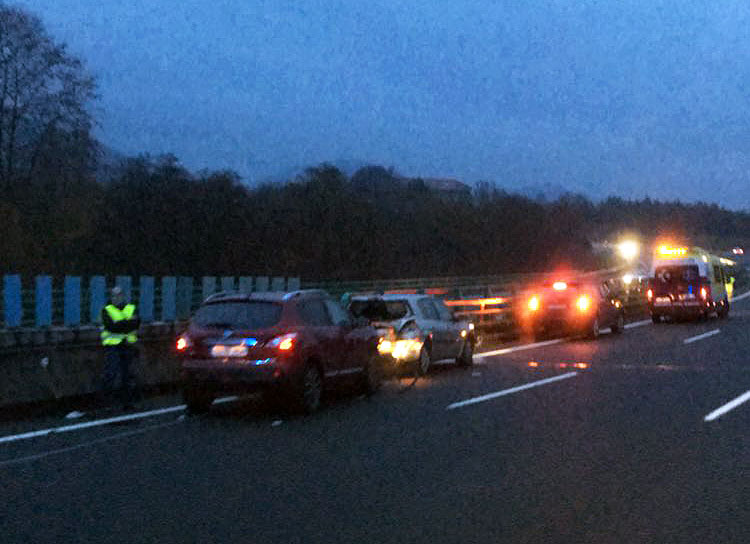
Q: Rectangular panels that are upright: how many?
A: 14